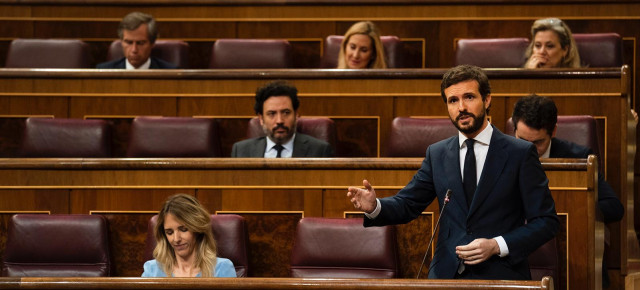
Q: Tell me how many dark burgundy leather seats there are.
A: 15